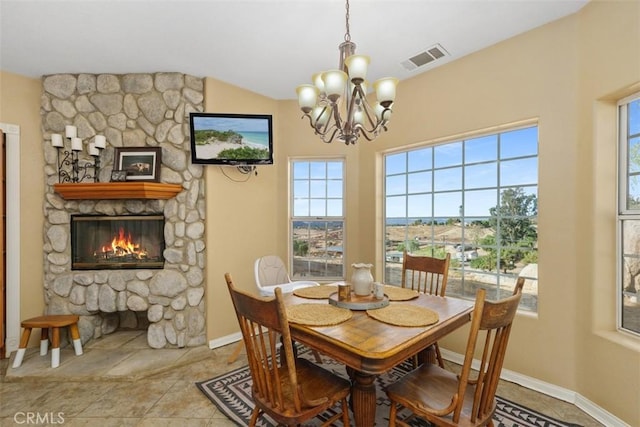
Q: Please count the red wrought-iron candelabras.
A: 0